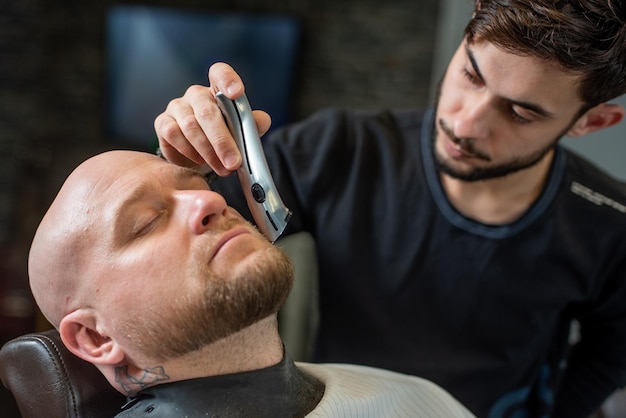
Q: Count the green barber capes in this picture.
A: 0